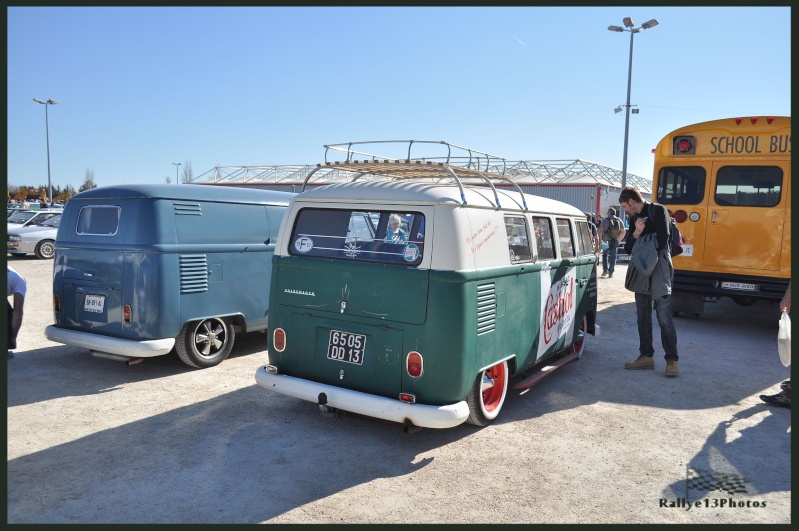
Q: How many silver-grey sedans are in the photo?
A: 1